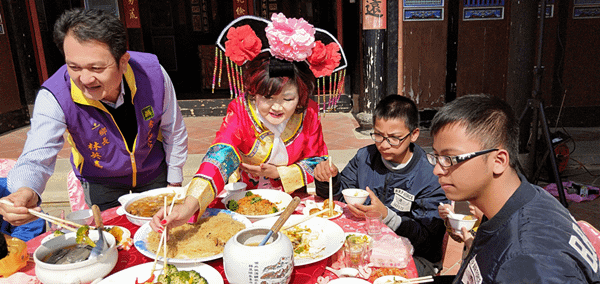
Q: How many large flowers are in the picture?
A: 3